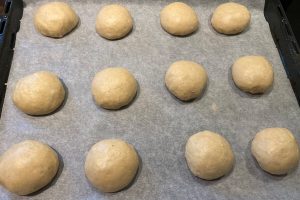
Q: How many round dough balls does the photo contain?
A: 12